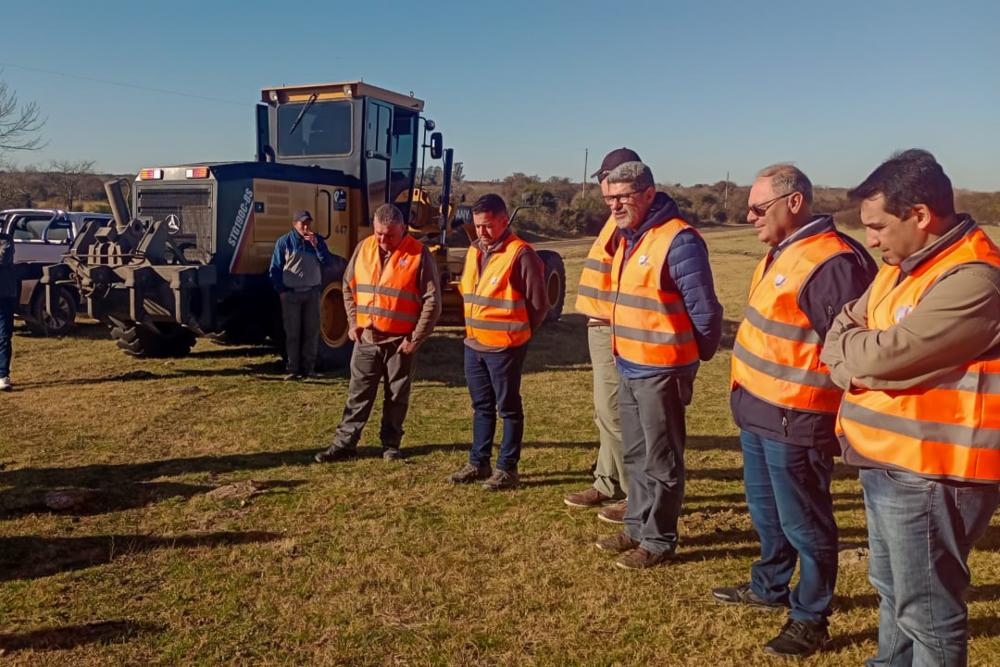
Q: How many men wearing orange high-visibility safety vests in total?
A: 6